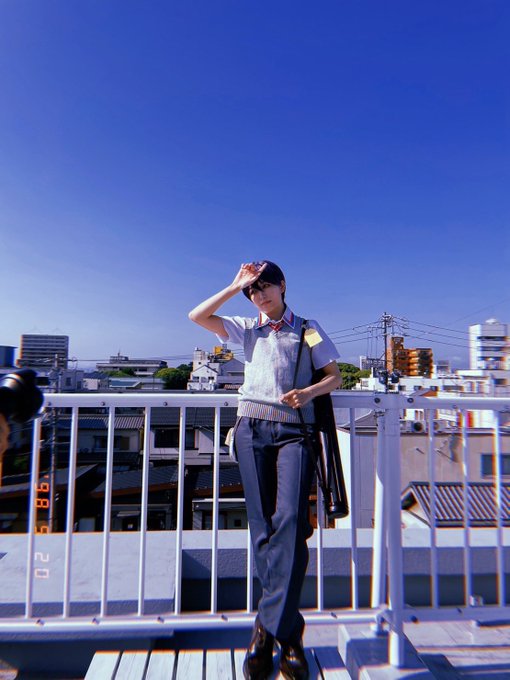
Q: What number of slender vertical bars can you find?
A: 12